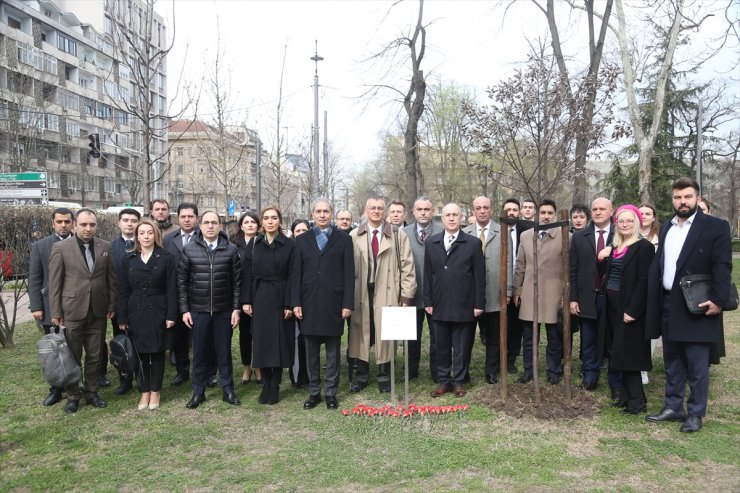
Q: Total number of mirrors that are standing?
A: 0